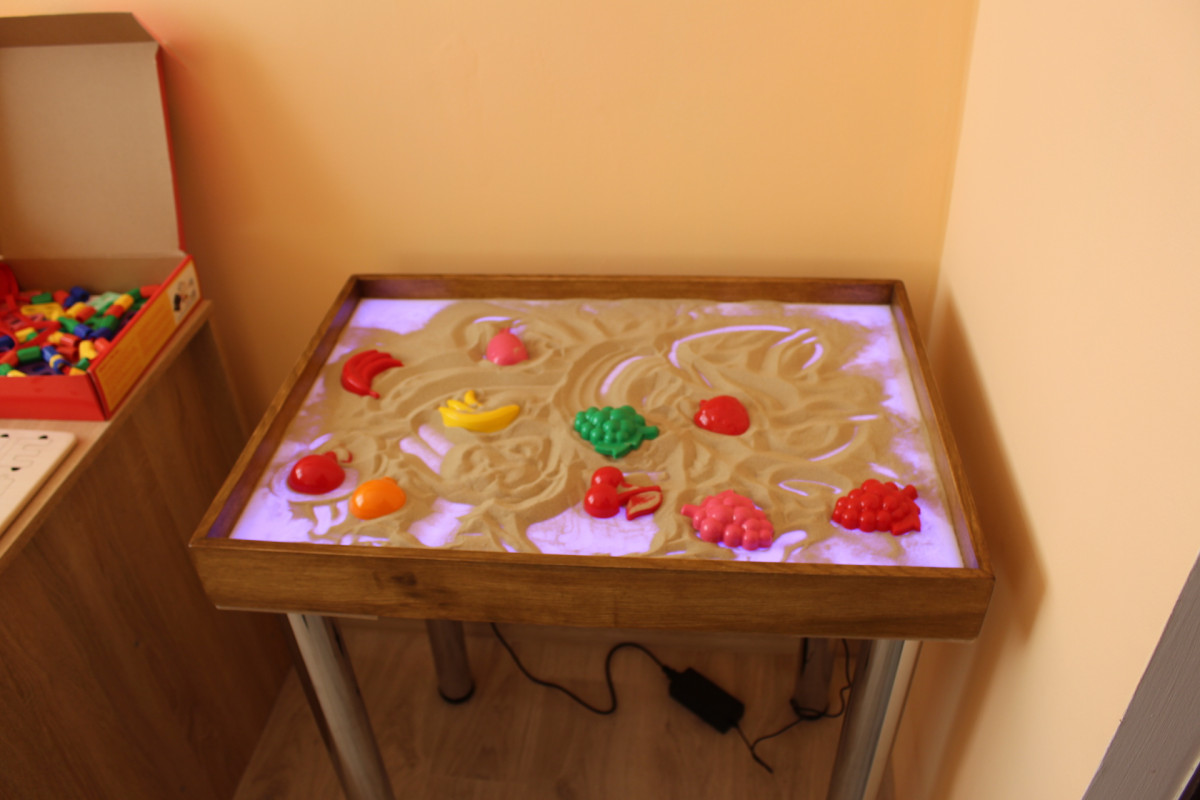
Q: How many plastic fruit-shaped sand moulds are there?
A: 10